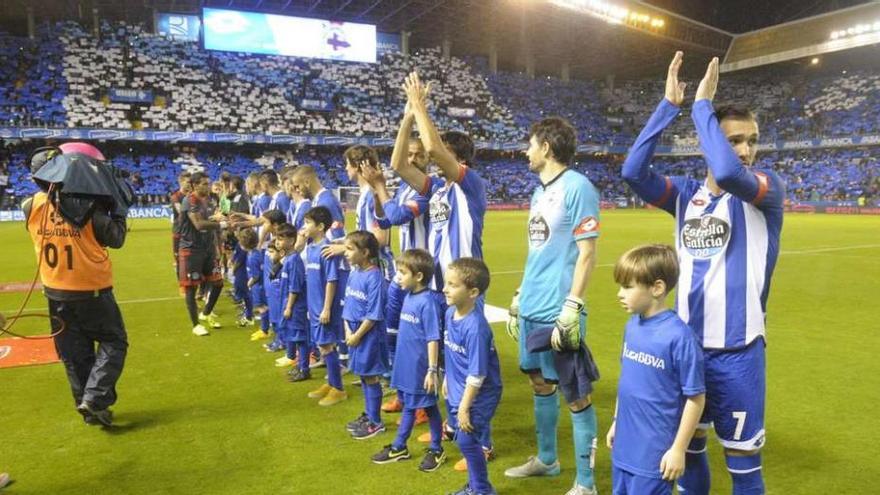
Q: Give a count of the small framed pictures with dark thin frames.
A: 0